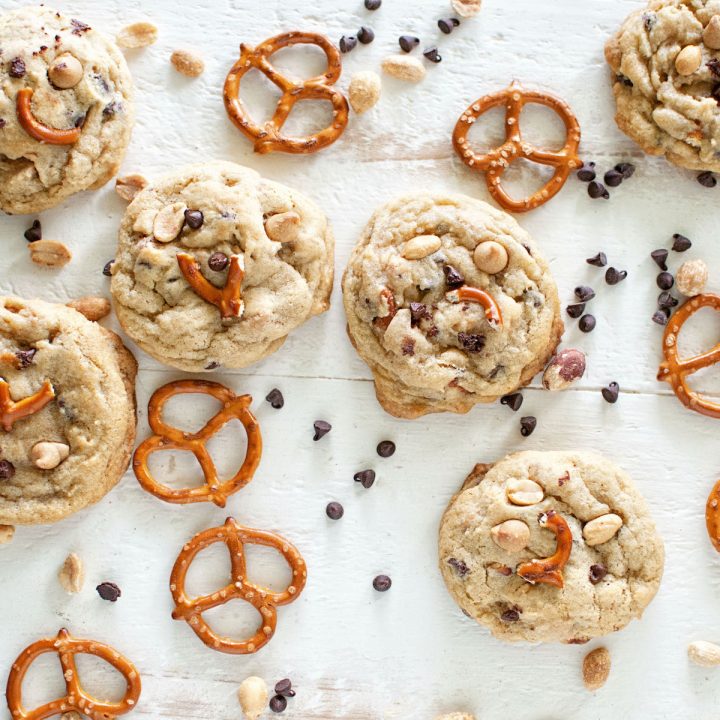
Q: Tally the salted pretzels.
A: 7